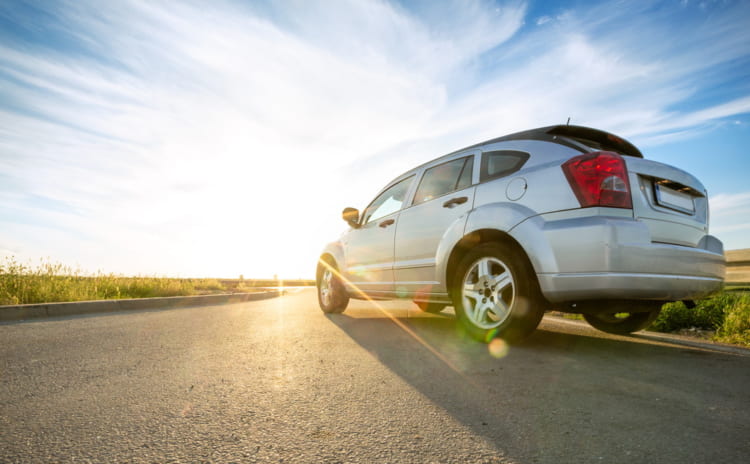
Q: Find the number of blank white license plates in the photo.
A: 1